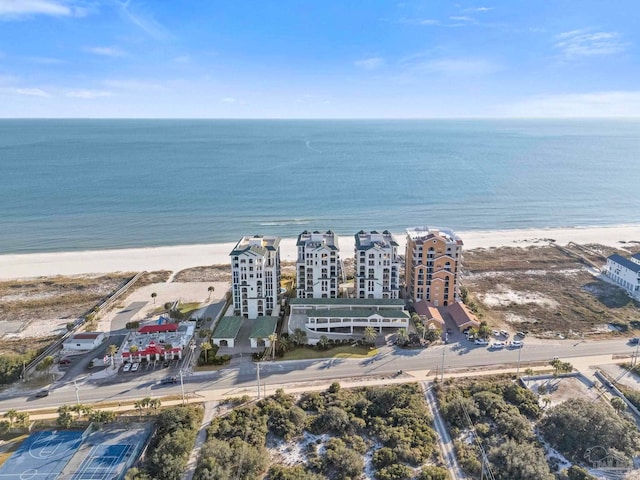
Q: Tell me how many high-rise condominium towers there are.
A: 4